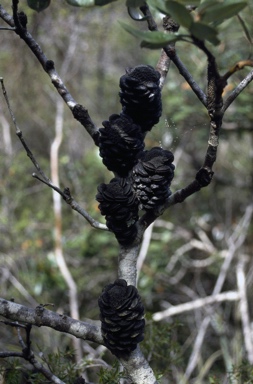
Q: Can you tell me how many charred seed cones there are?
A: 5